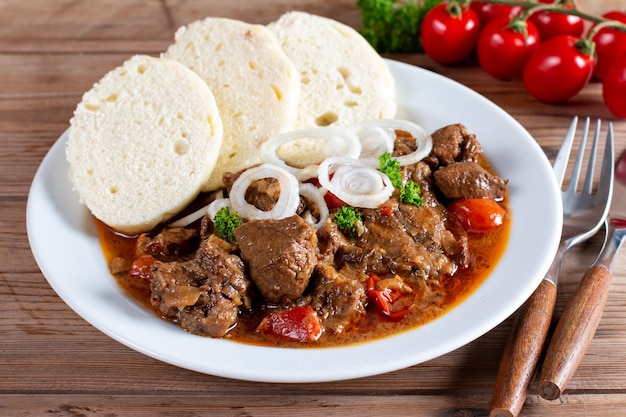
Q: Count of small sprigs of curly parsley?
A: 4